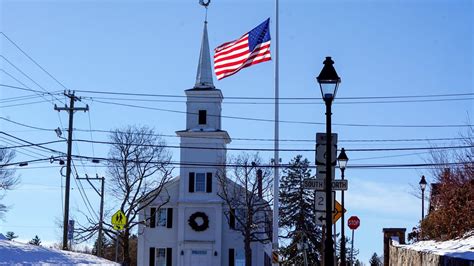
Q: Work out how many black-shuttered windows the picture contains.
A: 5